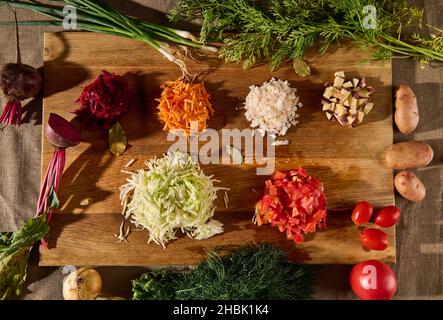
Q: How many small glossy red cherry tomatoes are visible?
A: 3